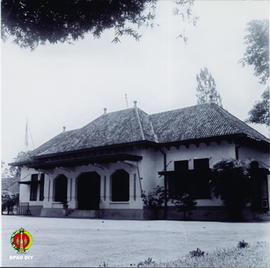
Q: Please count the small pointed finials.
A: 3